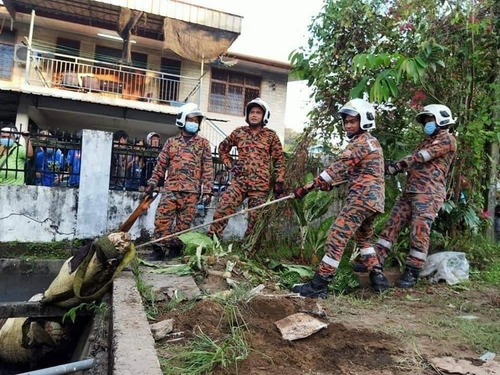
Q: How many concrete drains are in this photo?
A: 1